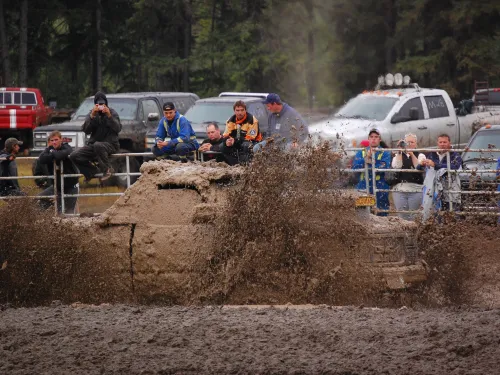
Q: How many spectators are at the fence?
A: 10